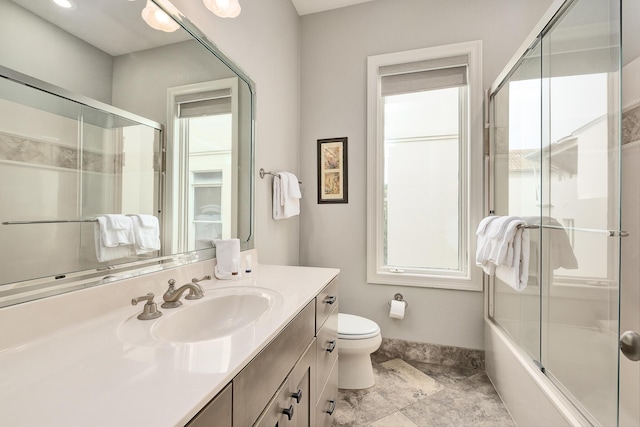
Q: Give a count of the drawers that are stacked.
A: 3